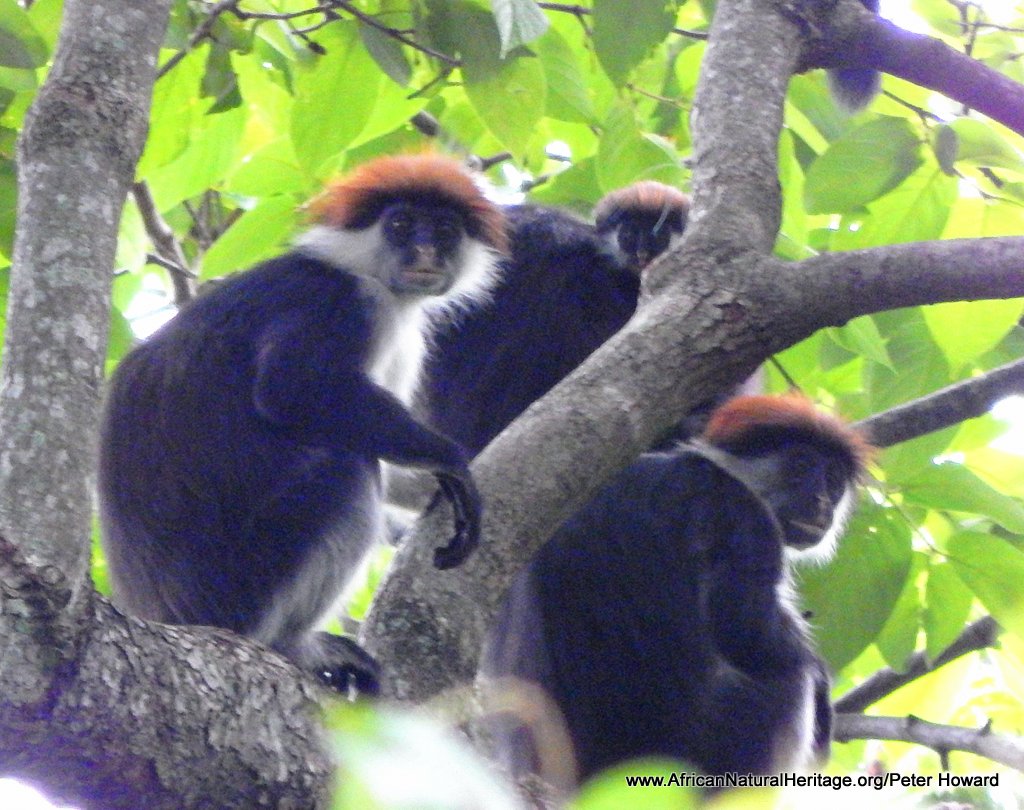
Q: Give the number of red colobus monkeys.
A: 3